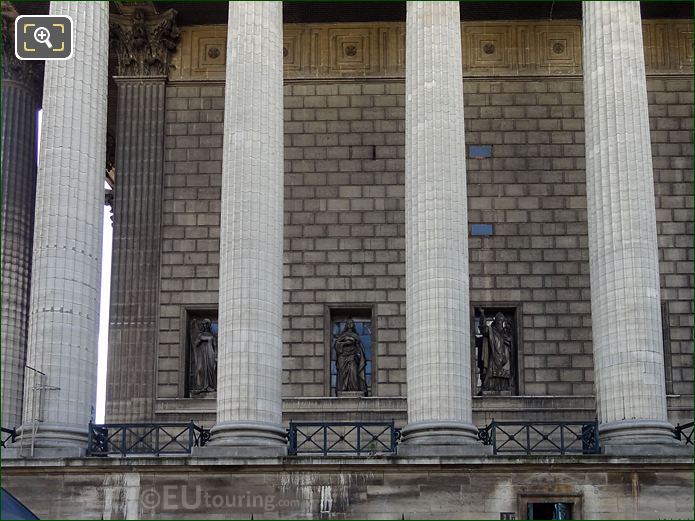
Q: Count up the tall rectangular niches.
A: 3